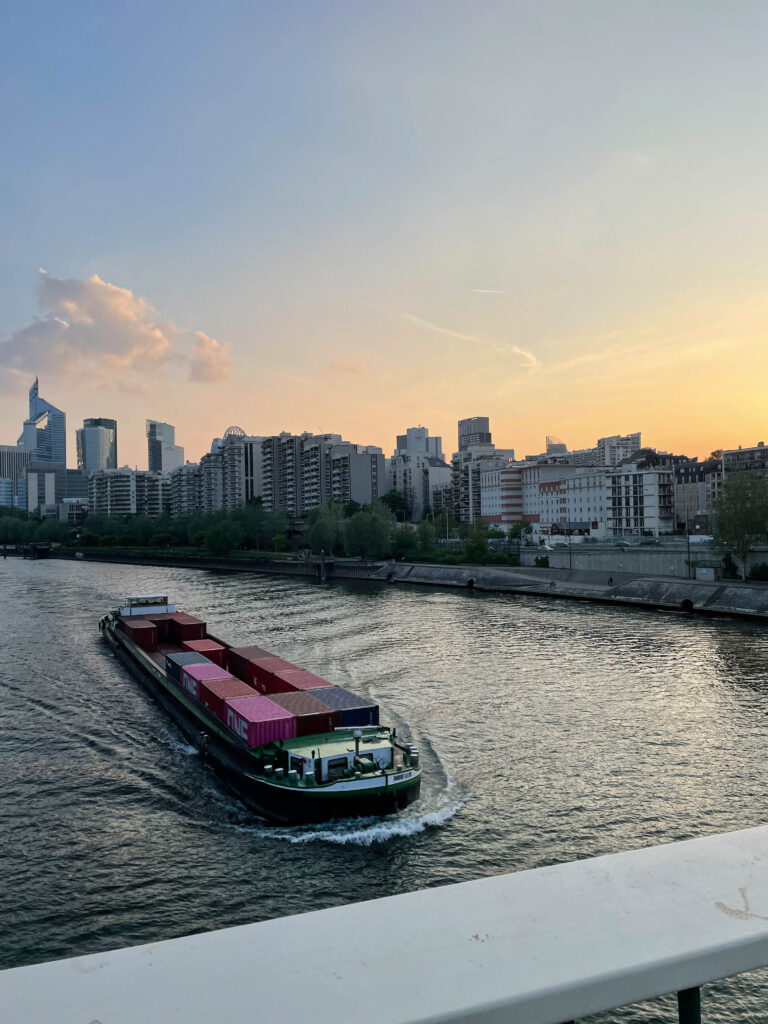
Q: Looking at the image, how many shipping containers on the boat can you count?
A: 15